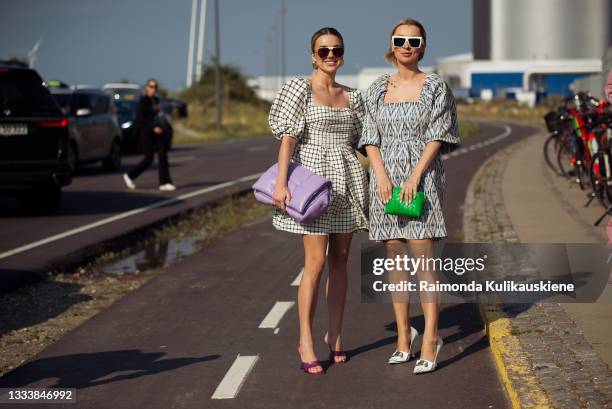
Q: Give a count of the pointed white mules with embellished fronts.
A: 2